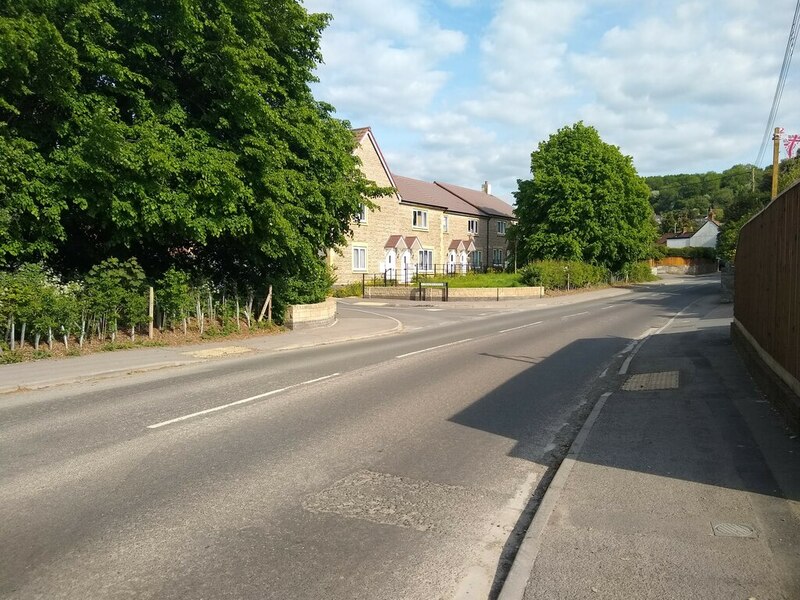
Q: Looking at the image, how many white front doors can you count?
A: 4